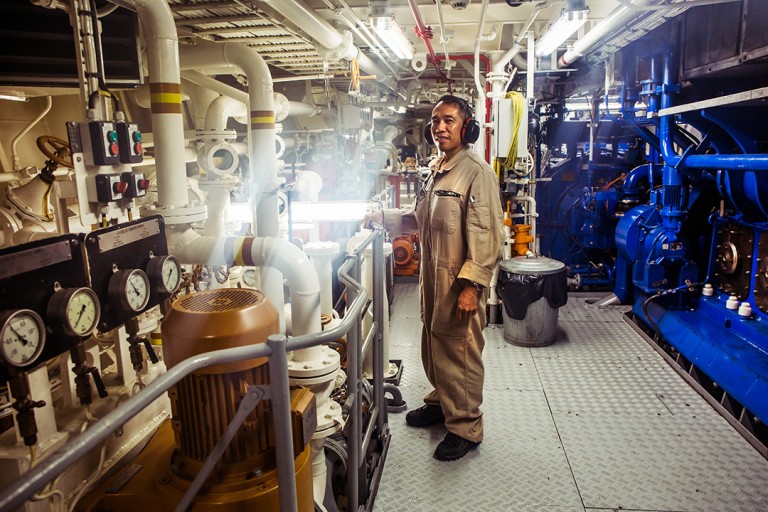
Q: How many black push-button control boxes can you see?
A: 4